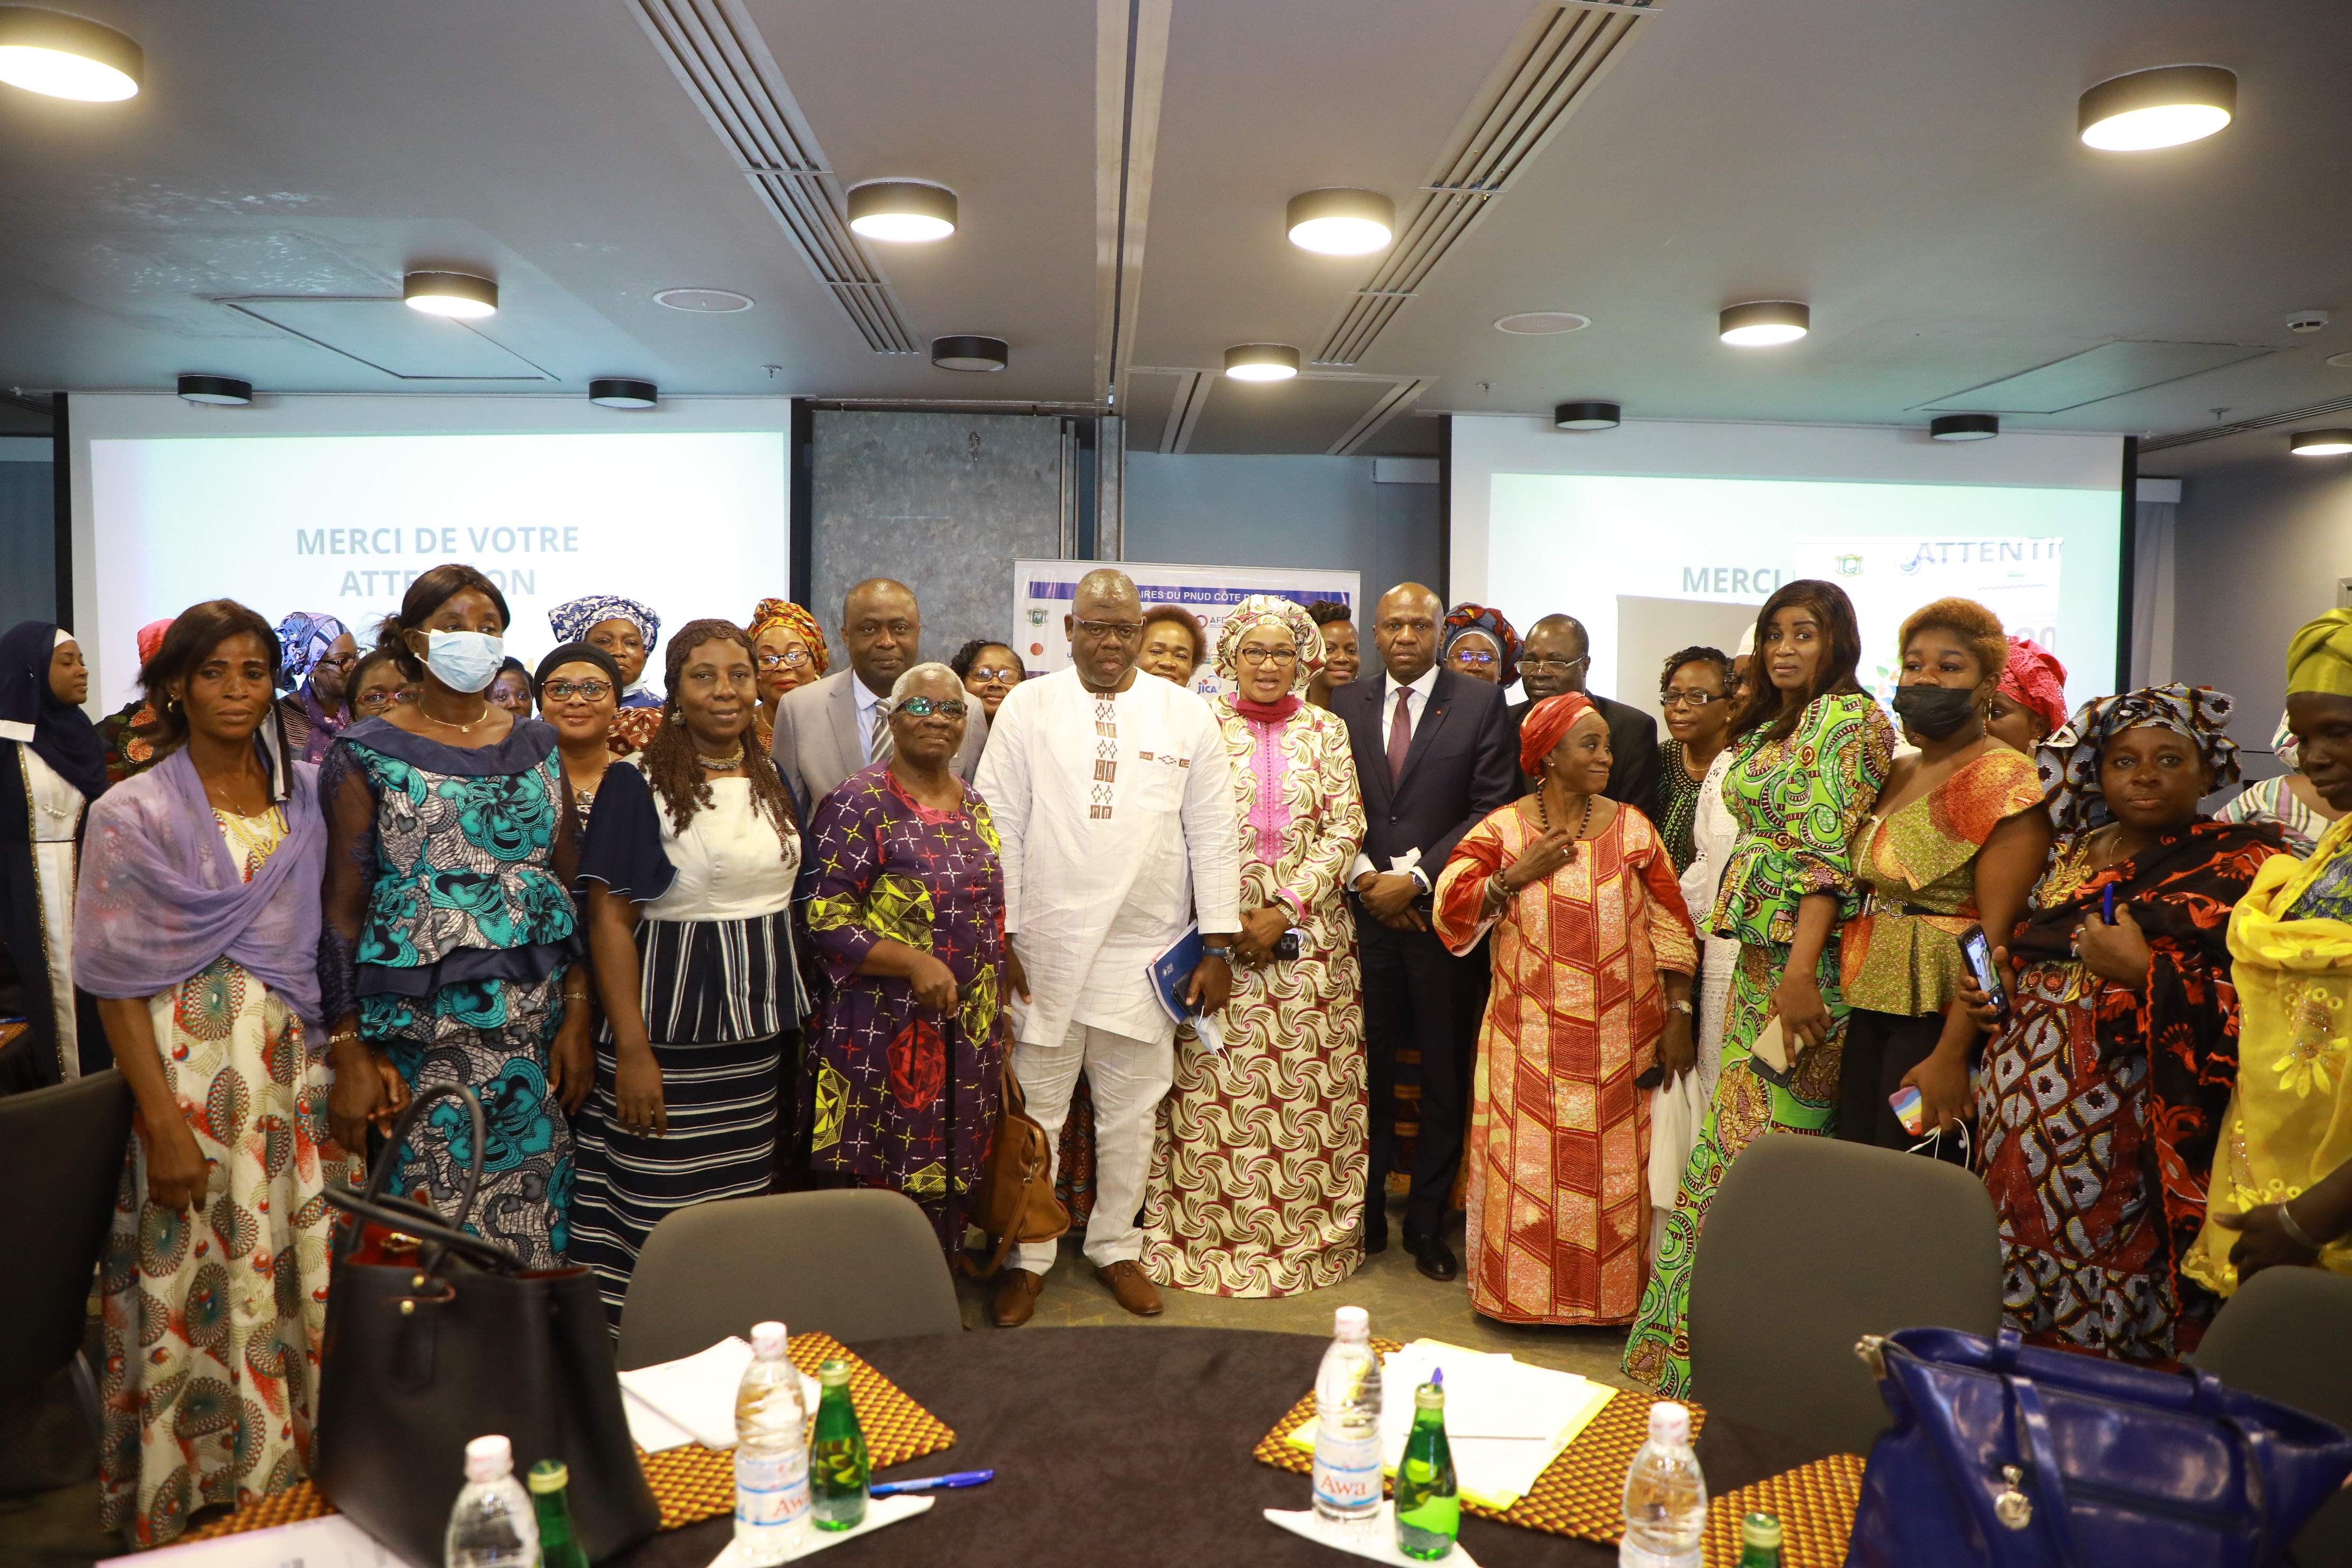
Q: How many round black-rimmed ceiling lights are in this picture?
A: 13